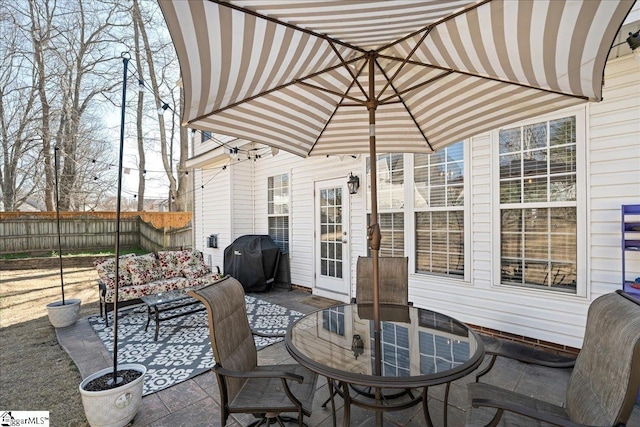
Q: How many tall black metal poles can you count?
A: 2